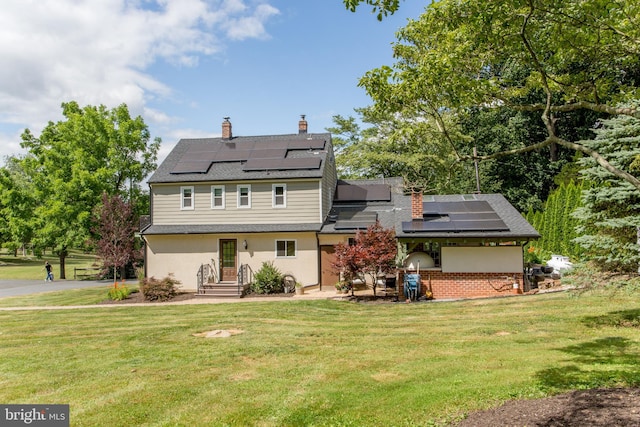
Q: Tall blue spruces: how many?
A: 1